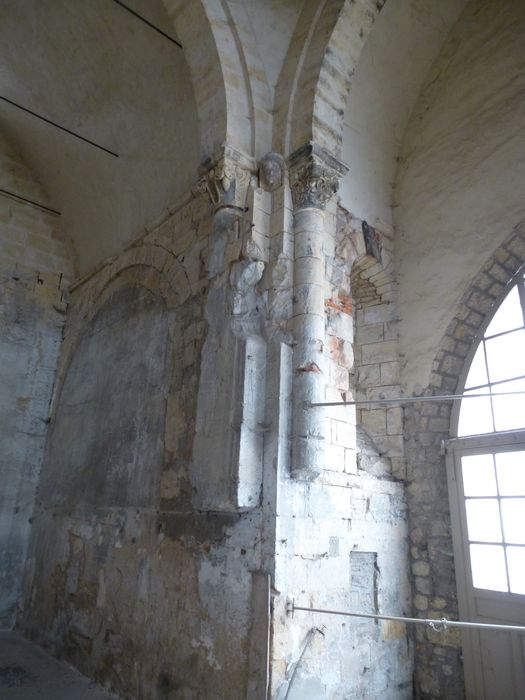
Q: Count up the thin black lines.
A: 3